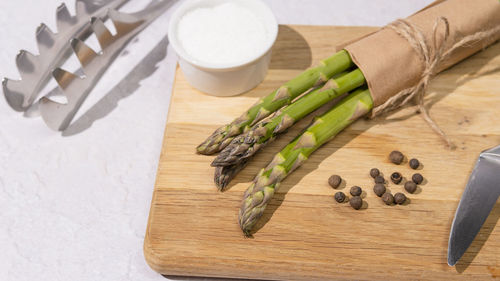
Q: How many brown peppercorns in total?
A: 14